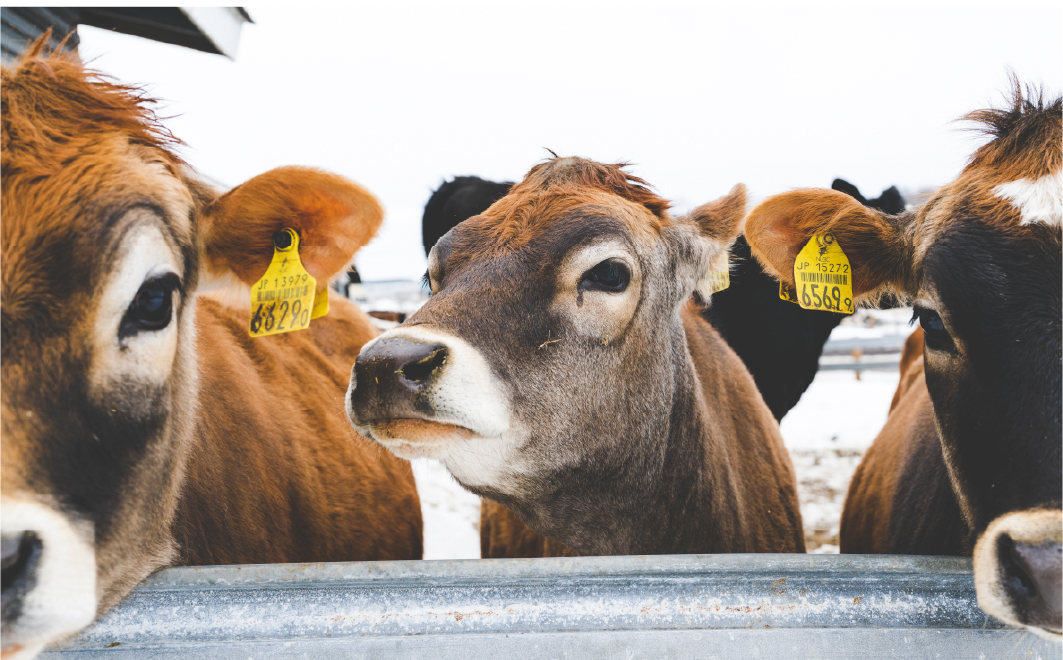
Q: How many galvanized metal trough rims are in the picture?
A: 1